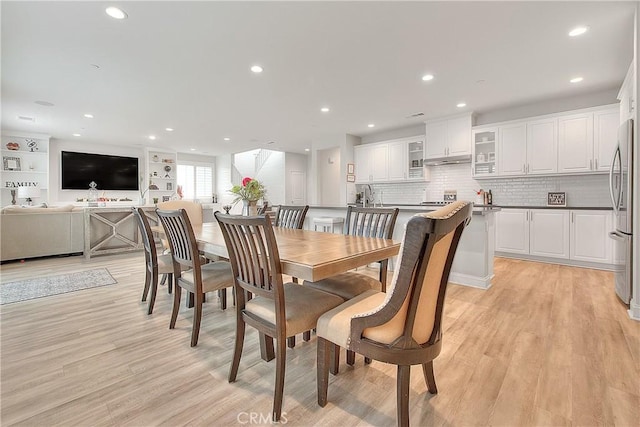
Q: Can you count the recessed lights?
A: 15